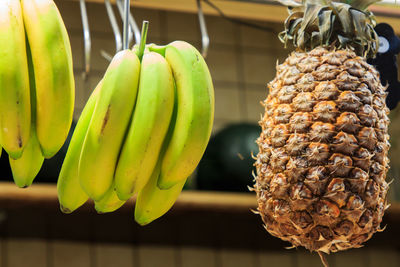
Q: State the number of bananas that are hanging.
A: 9